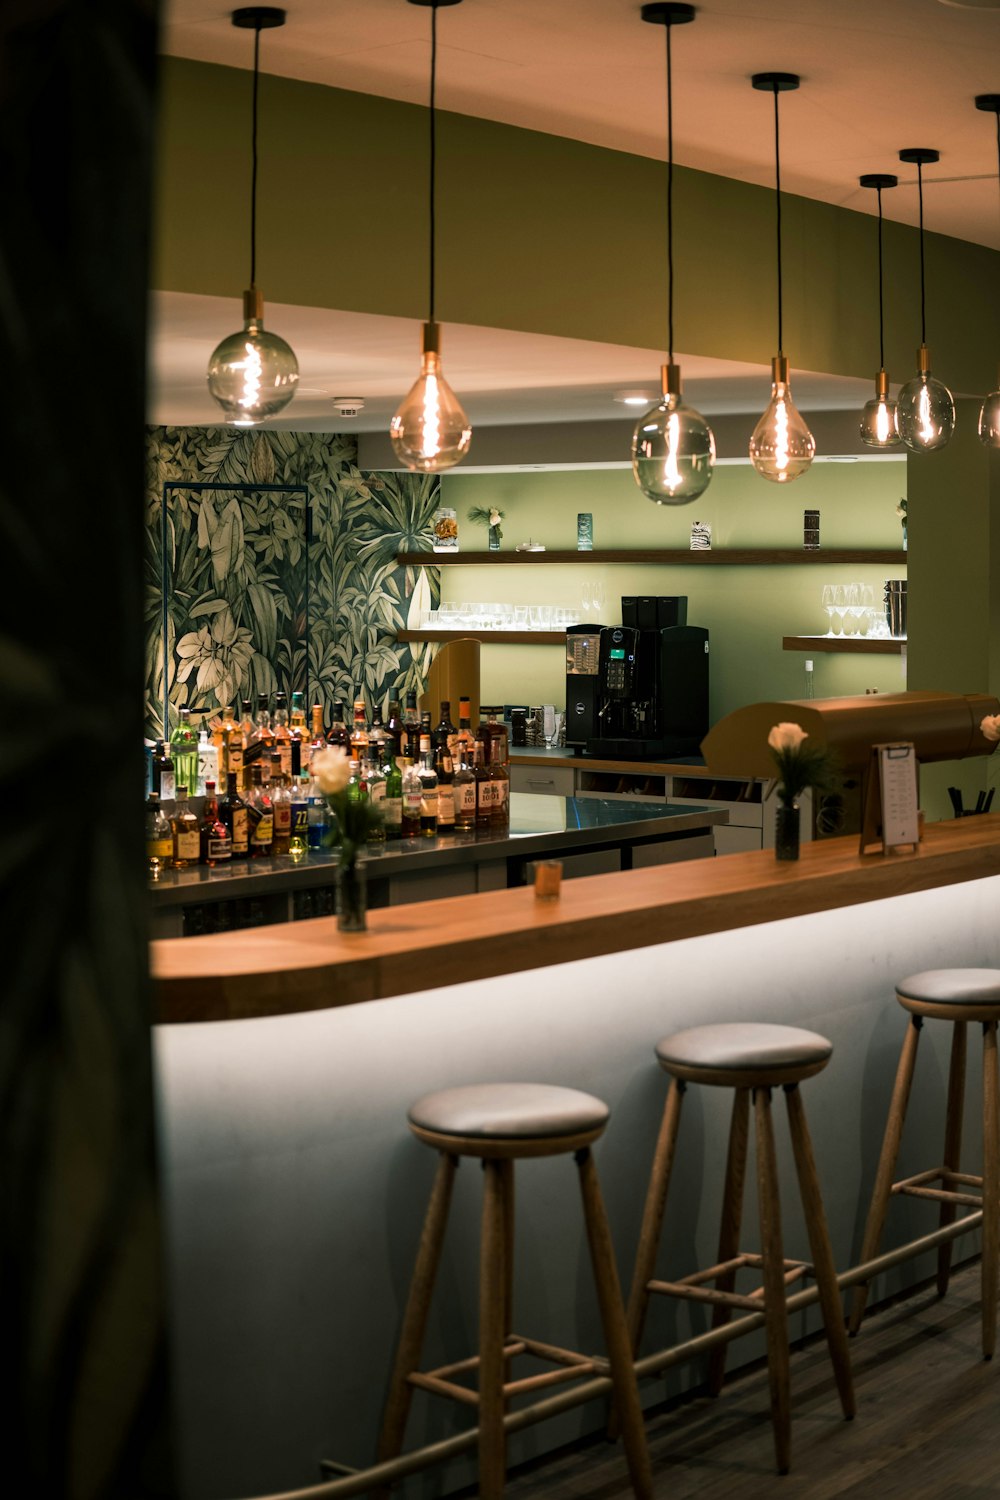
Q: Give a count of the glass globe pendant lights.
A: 7